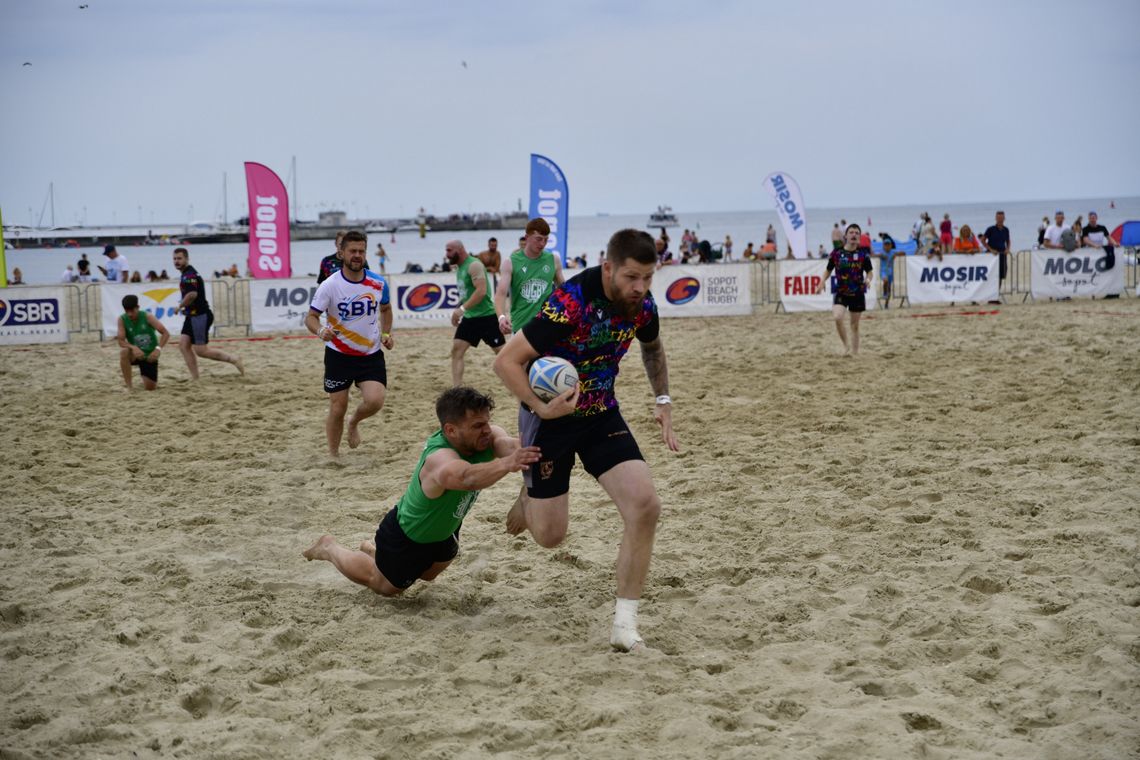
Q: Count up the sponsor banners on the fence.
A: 8